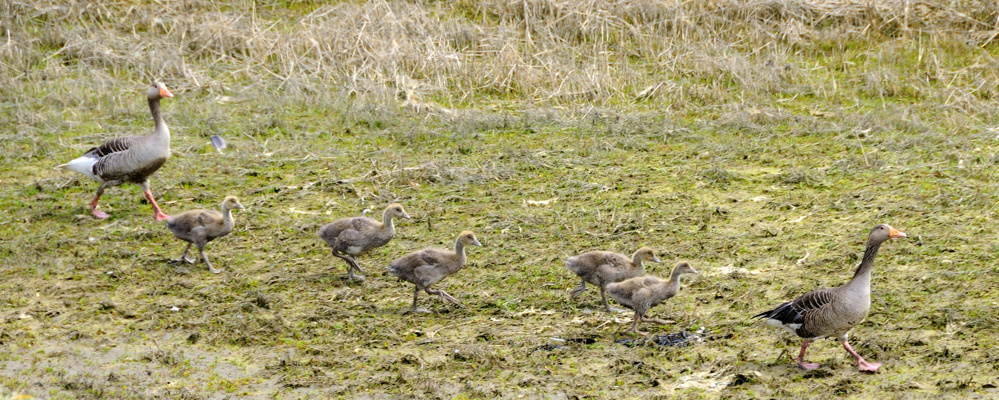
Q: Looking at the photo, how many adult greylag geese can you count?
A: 2